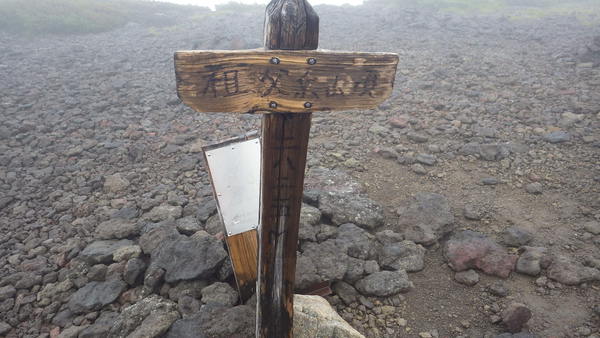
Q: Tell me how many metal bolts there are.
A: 4